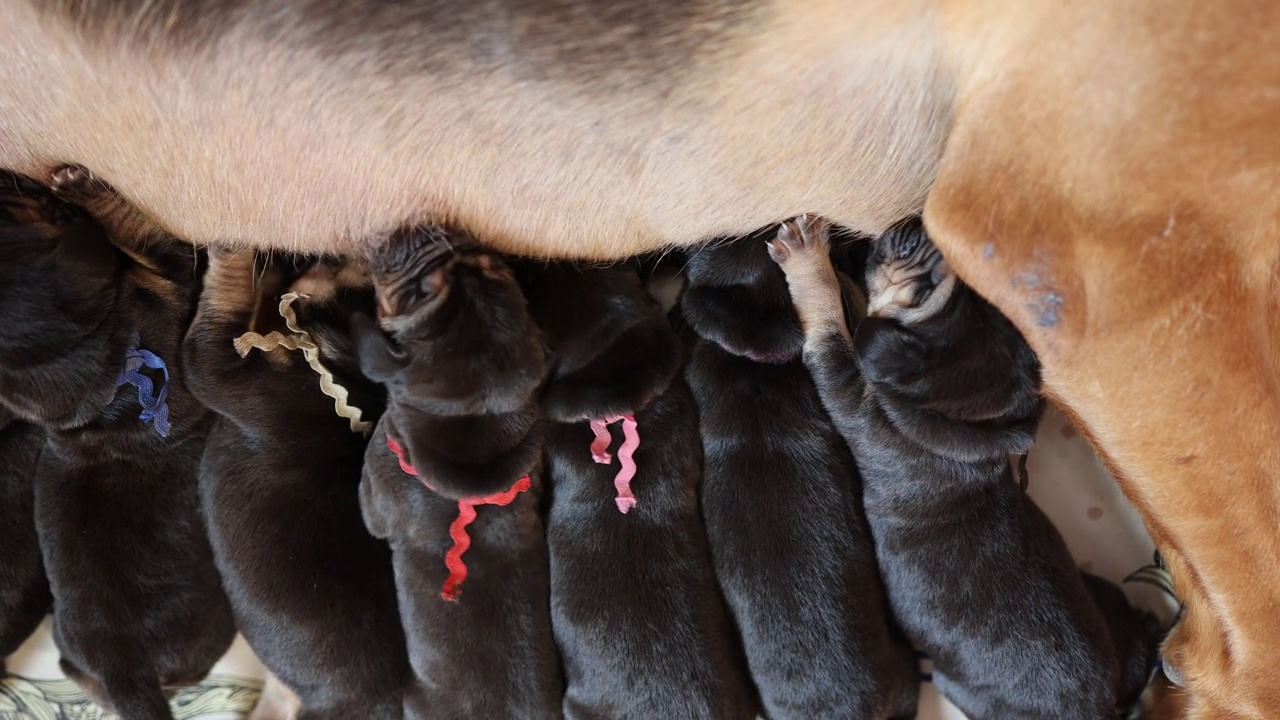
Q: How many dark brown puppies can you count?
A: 7